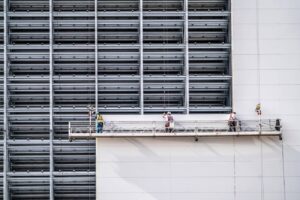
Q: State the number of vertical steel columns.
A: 5